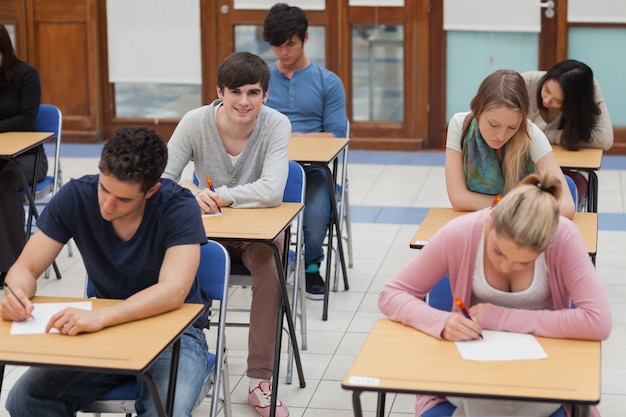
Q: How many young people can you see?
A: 7